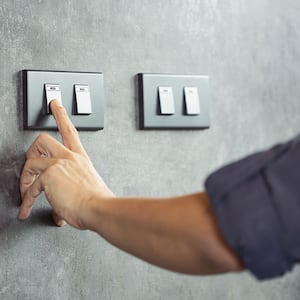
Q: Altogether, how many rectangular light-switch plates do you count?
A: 2